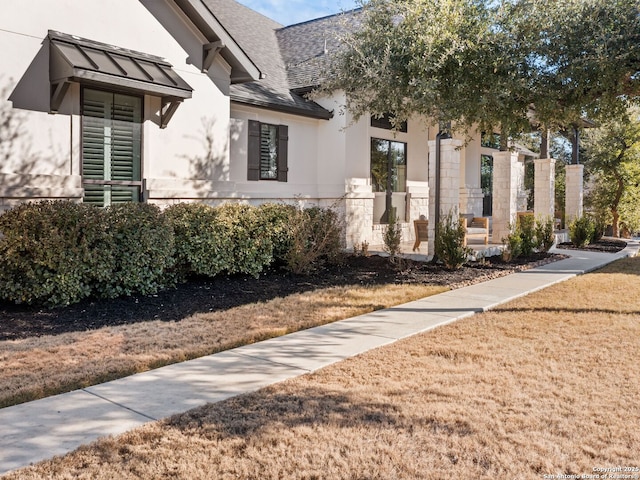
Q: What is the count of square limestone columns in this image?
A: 4